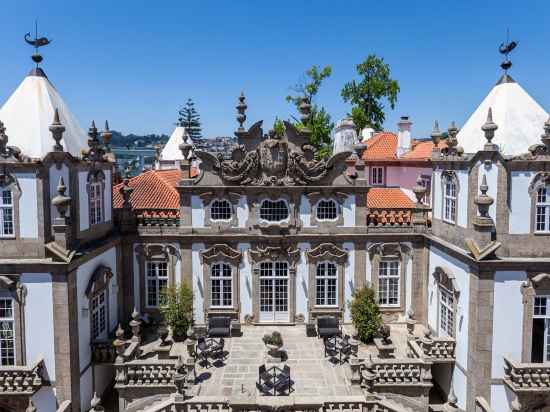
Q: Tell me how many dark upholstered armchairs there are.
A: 2